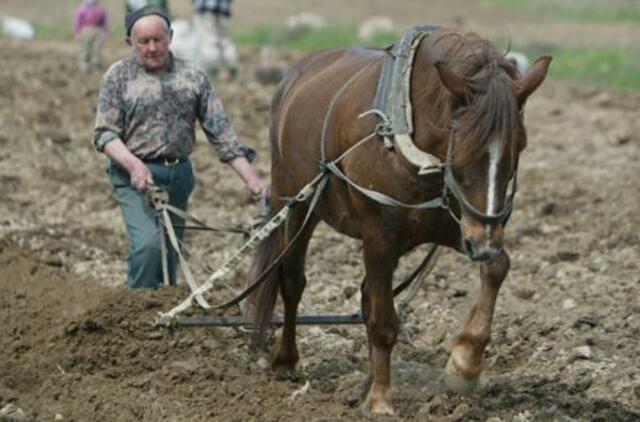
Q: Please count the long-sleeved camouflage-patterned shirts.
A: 1